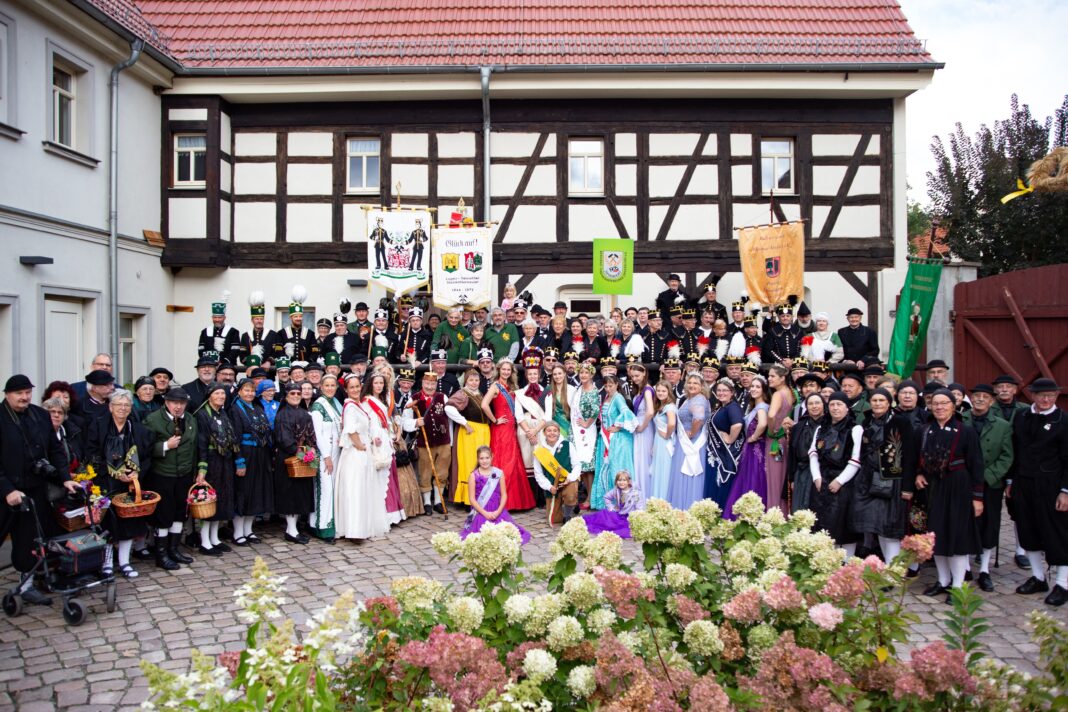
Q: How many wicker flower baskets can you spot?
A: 4